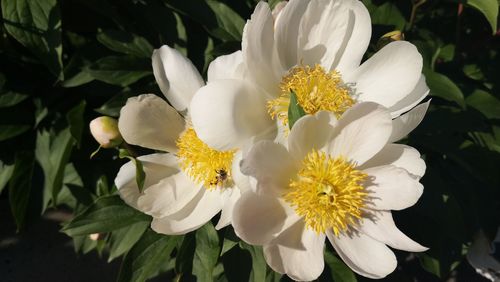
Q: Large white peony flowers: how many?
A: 3